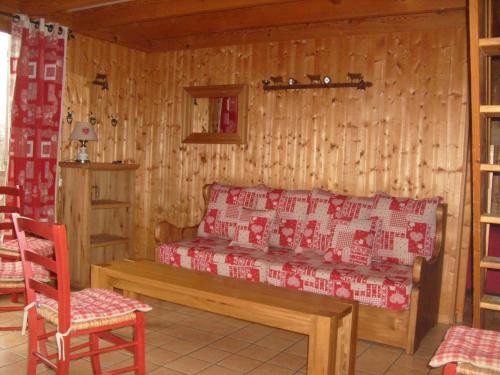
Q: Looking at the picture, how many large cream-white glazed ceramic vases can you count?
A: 0